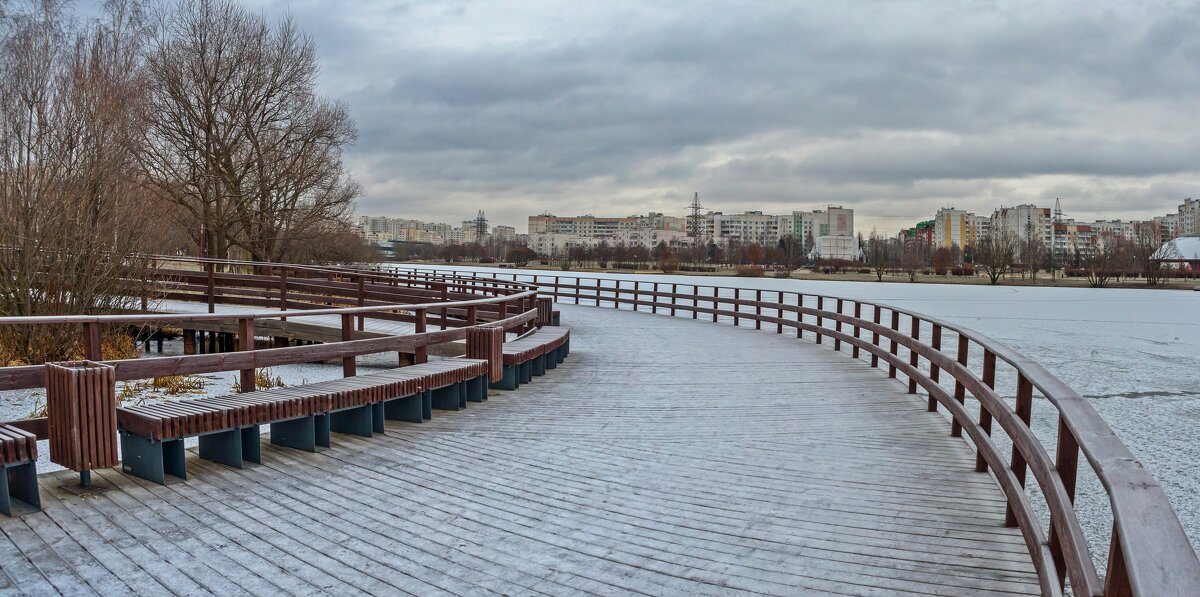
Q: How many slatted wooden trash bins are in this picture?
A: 3